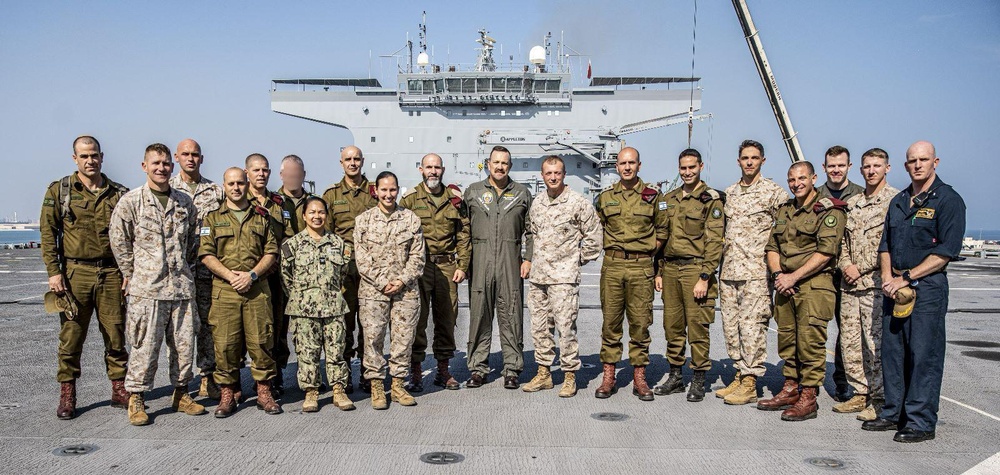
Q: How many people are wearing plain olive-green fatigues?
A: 9